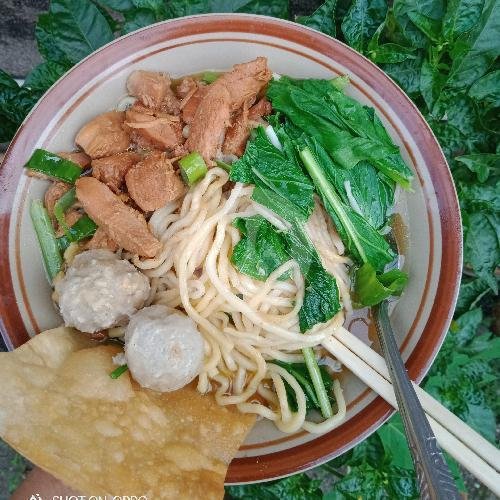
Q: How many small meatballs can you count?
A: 2